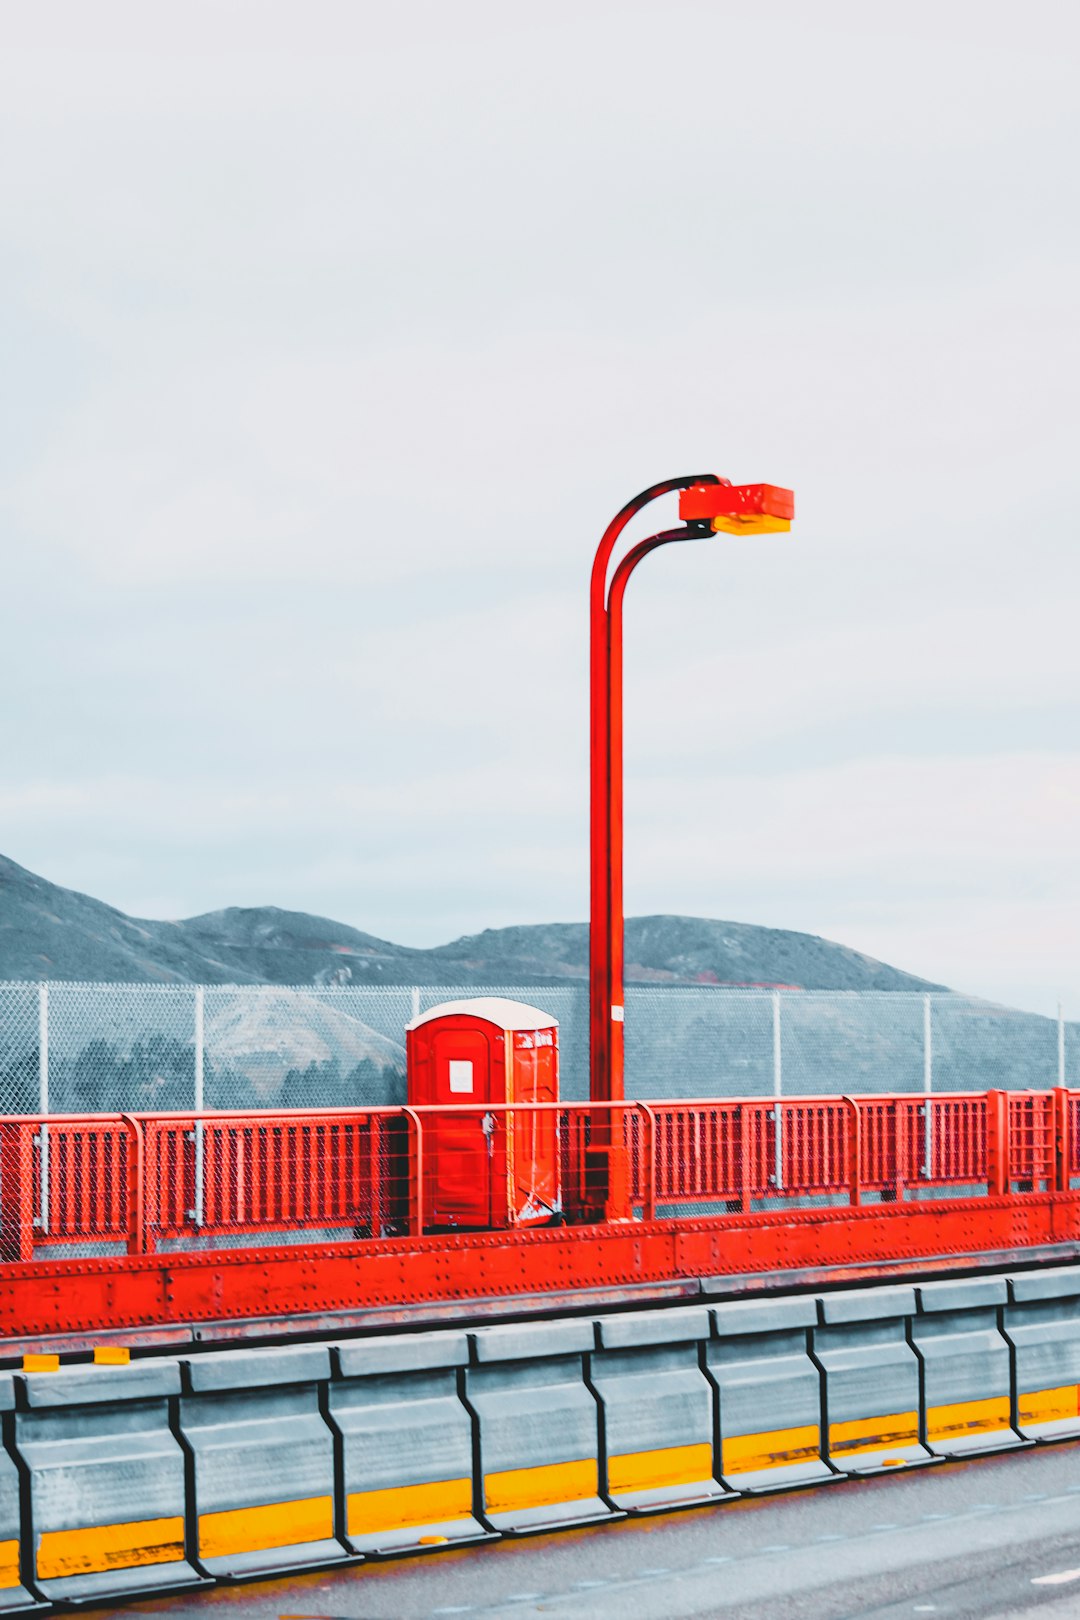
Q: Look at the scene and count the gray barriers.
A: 10